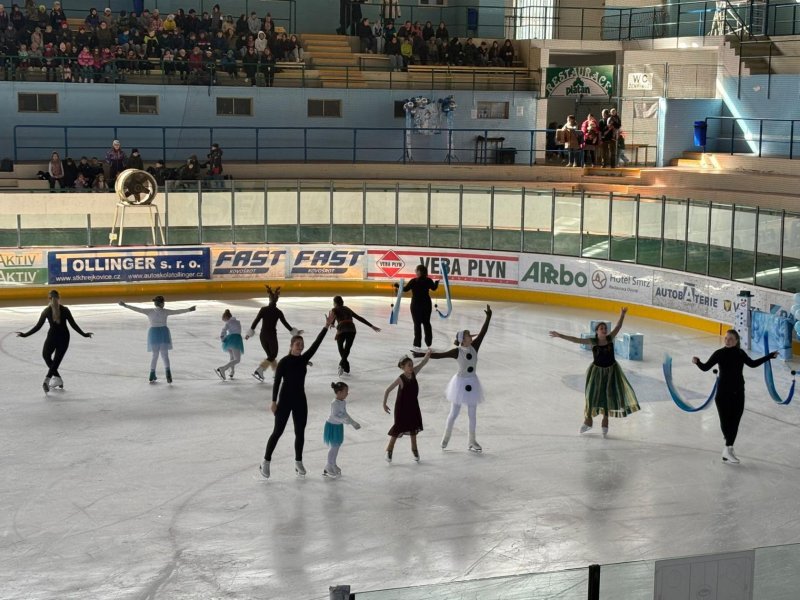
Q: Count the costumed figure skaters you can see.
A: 12